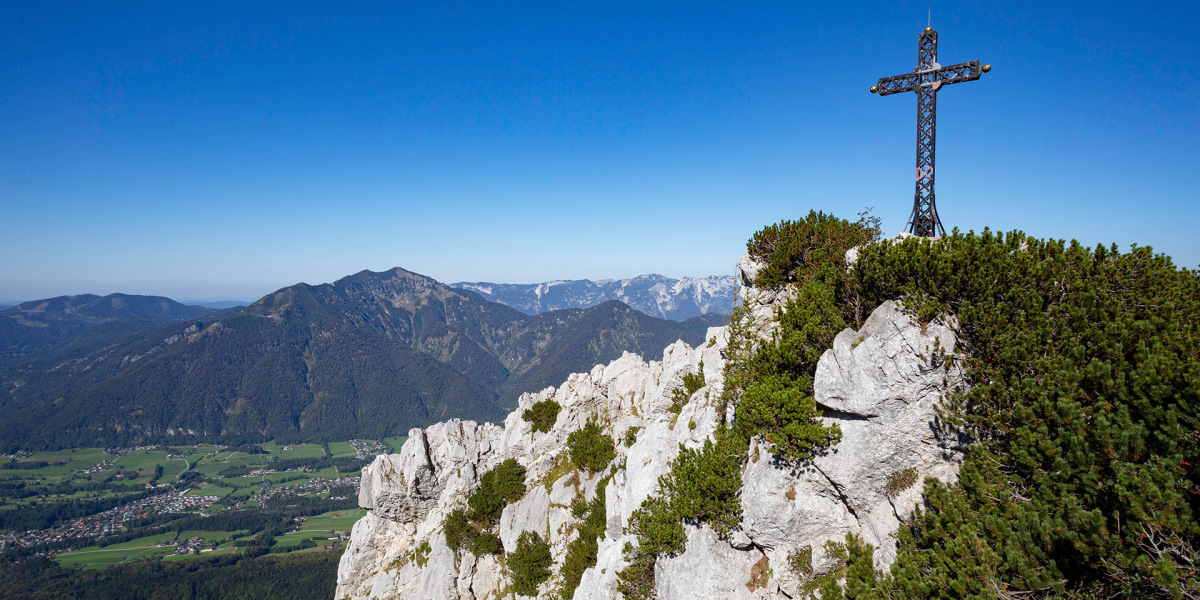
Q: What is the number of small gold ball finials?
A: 3